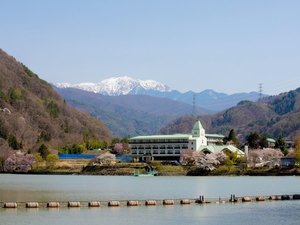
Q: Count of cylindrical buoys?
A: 15